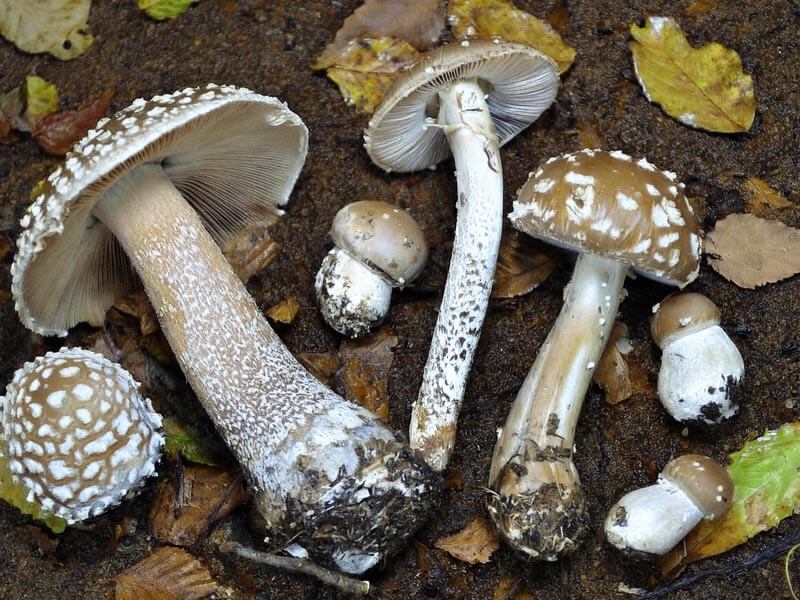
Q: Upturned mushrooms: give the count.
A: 2